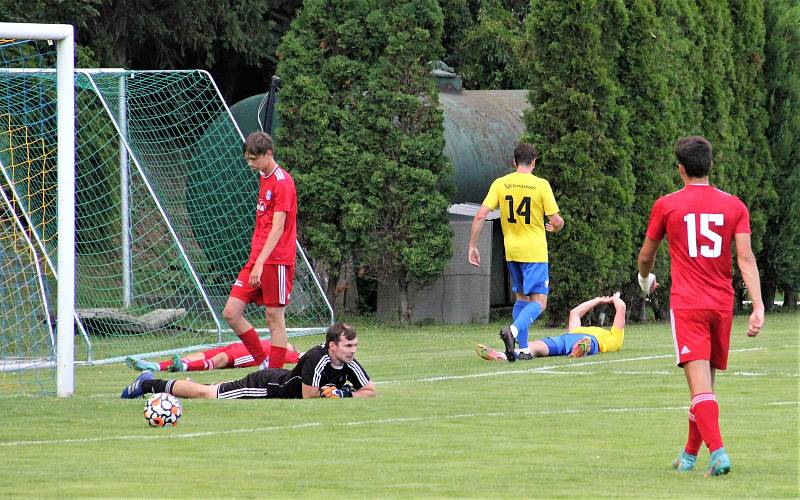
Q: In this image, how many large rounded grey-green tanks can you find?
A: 1